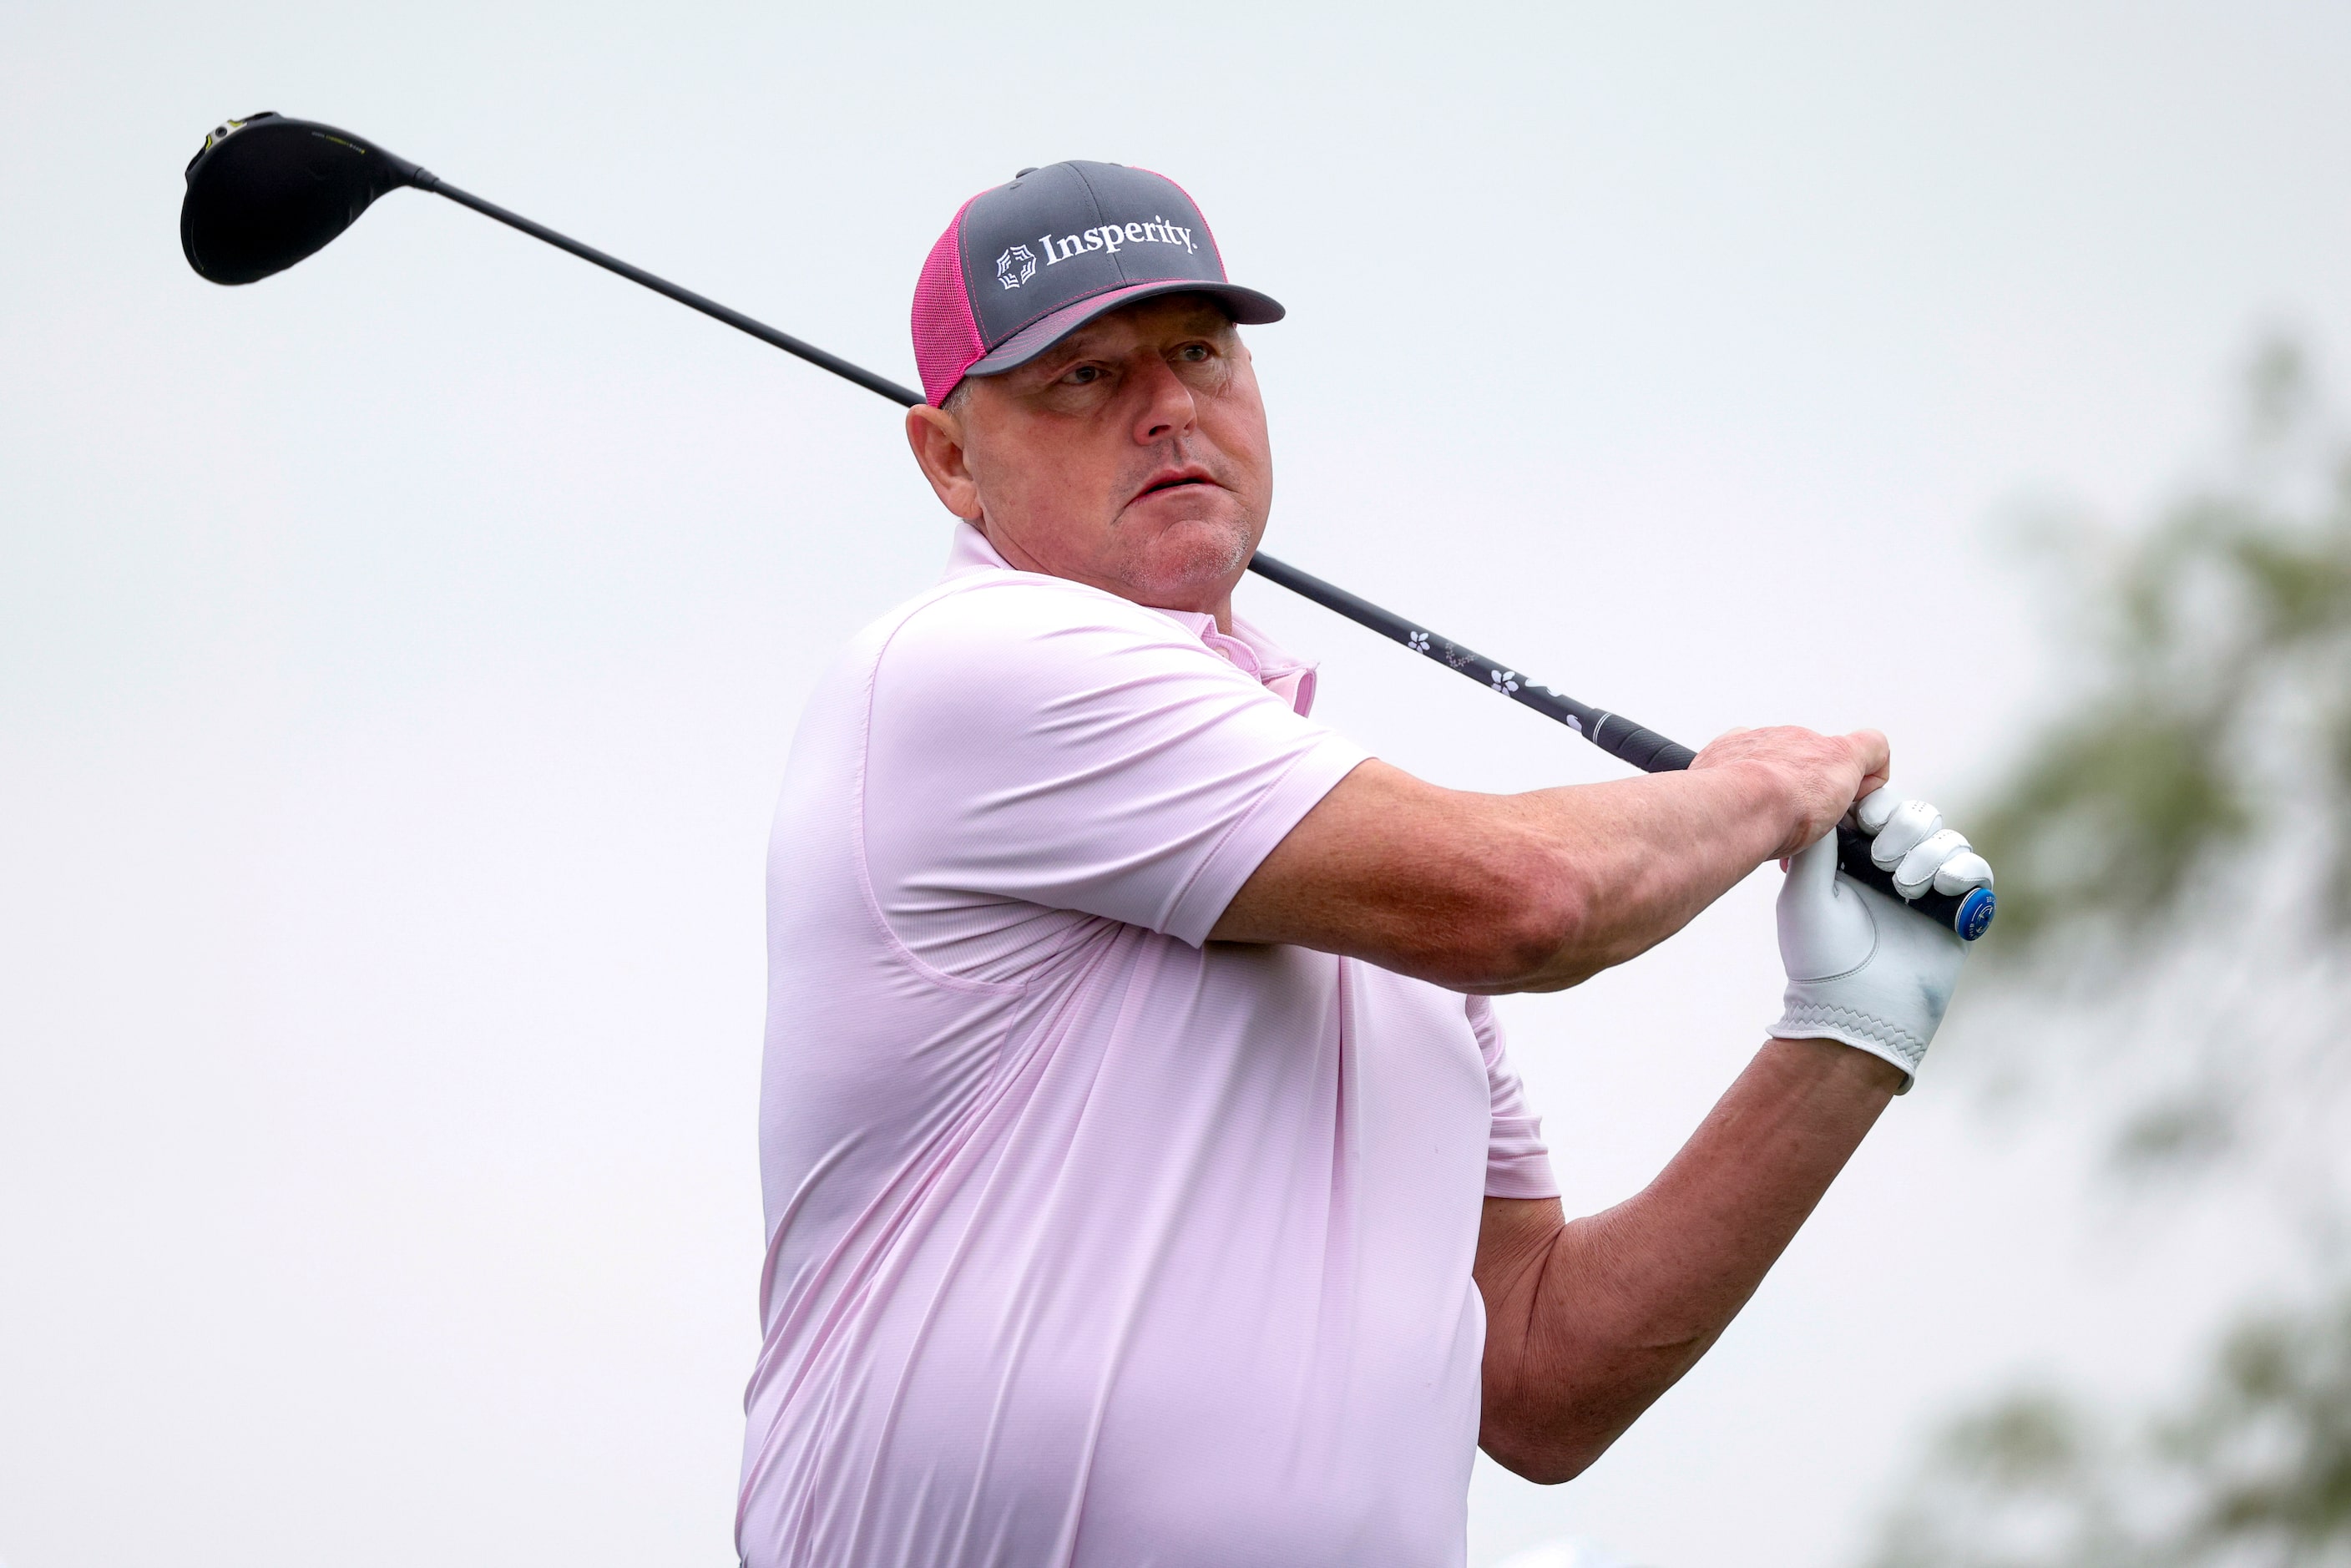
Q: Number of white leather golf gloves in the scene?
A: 1